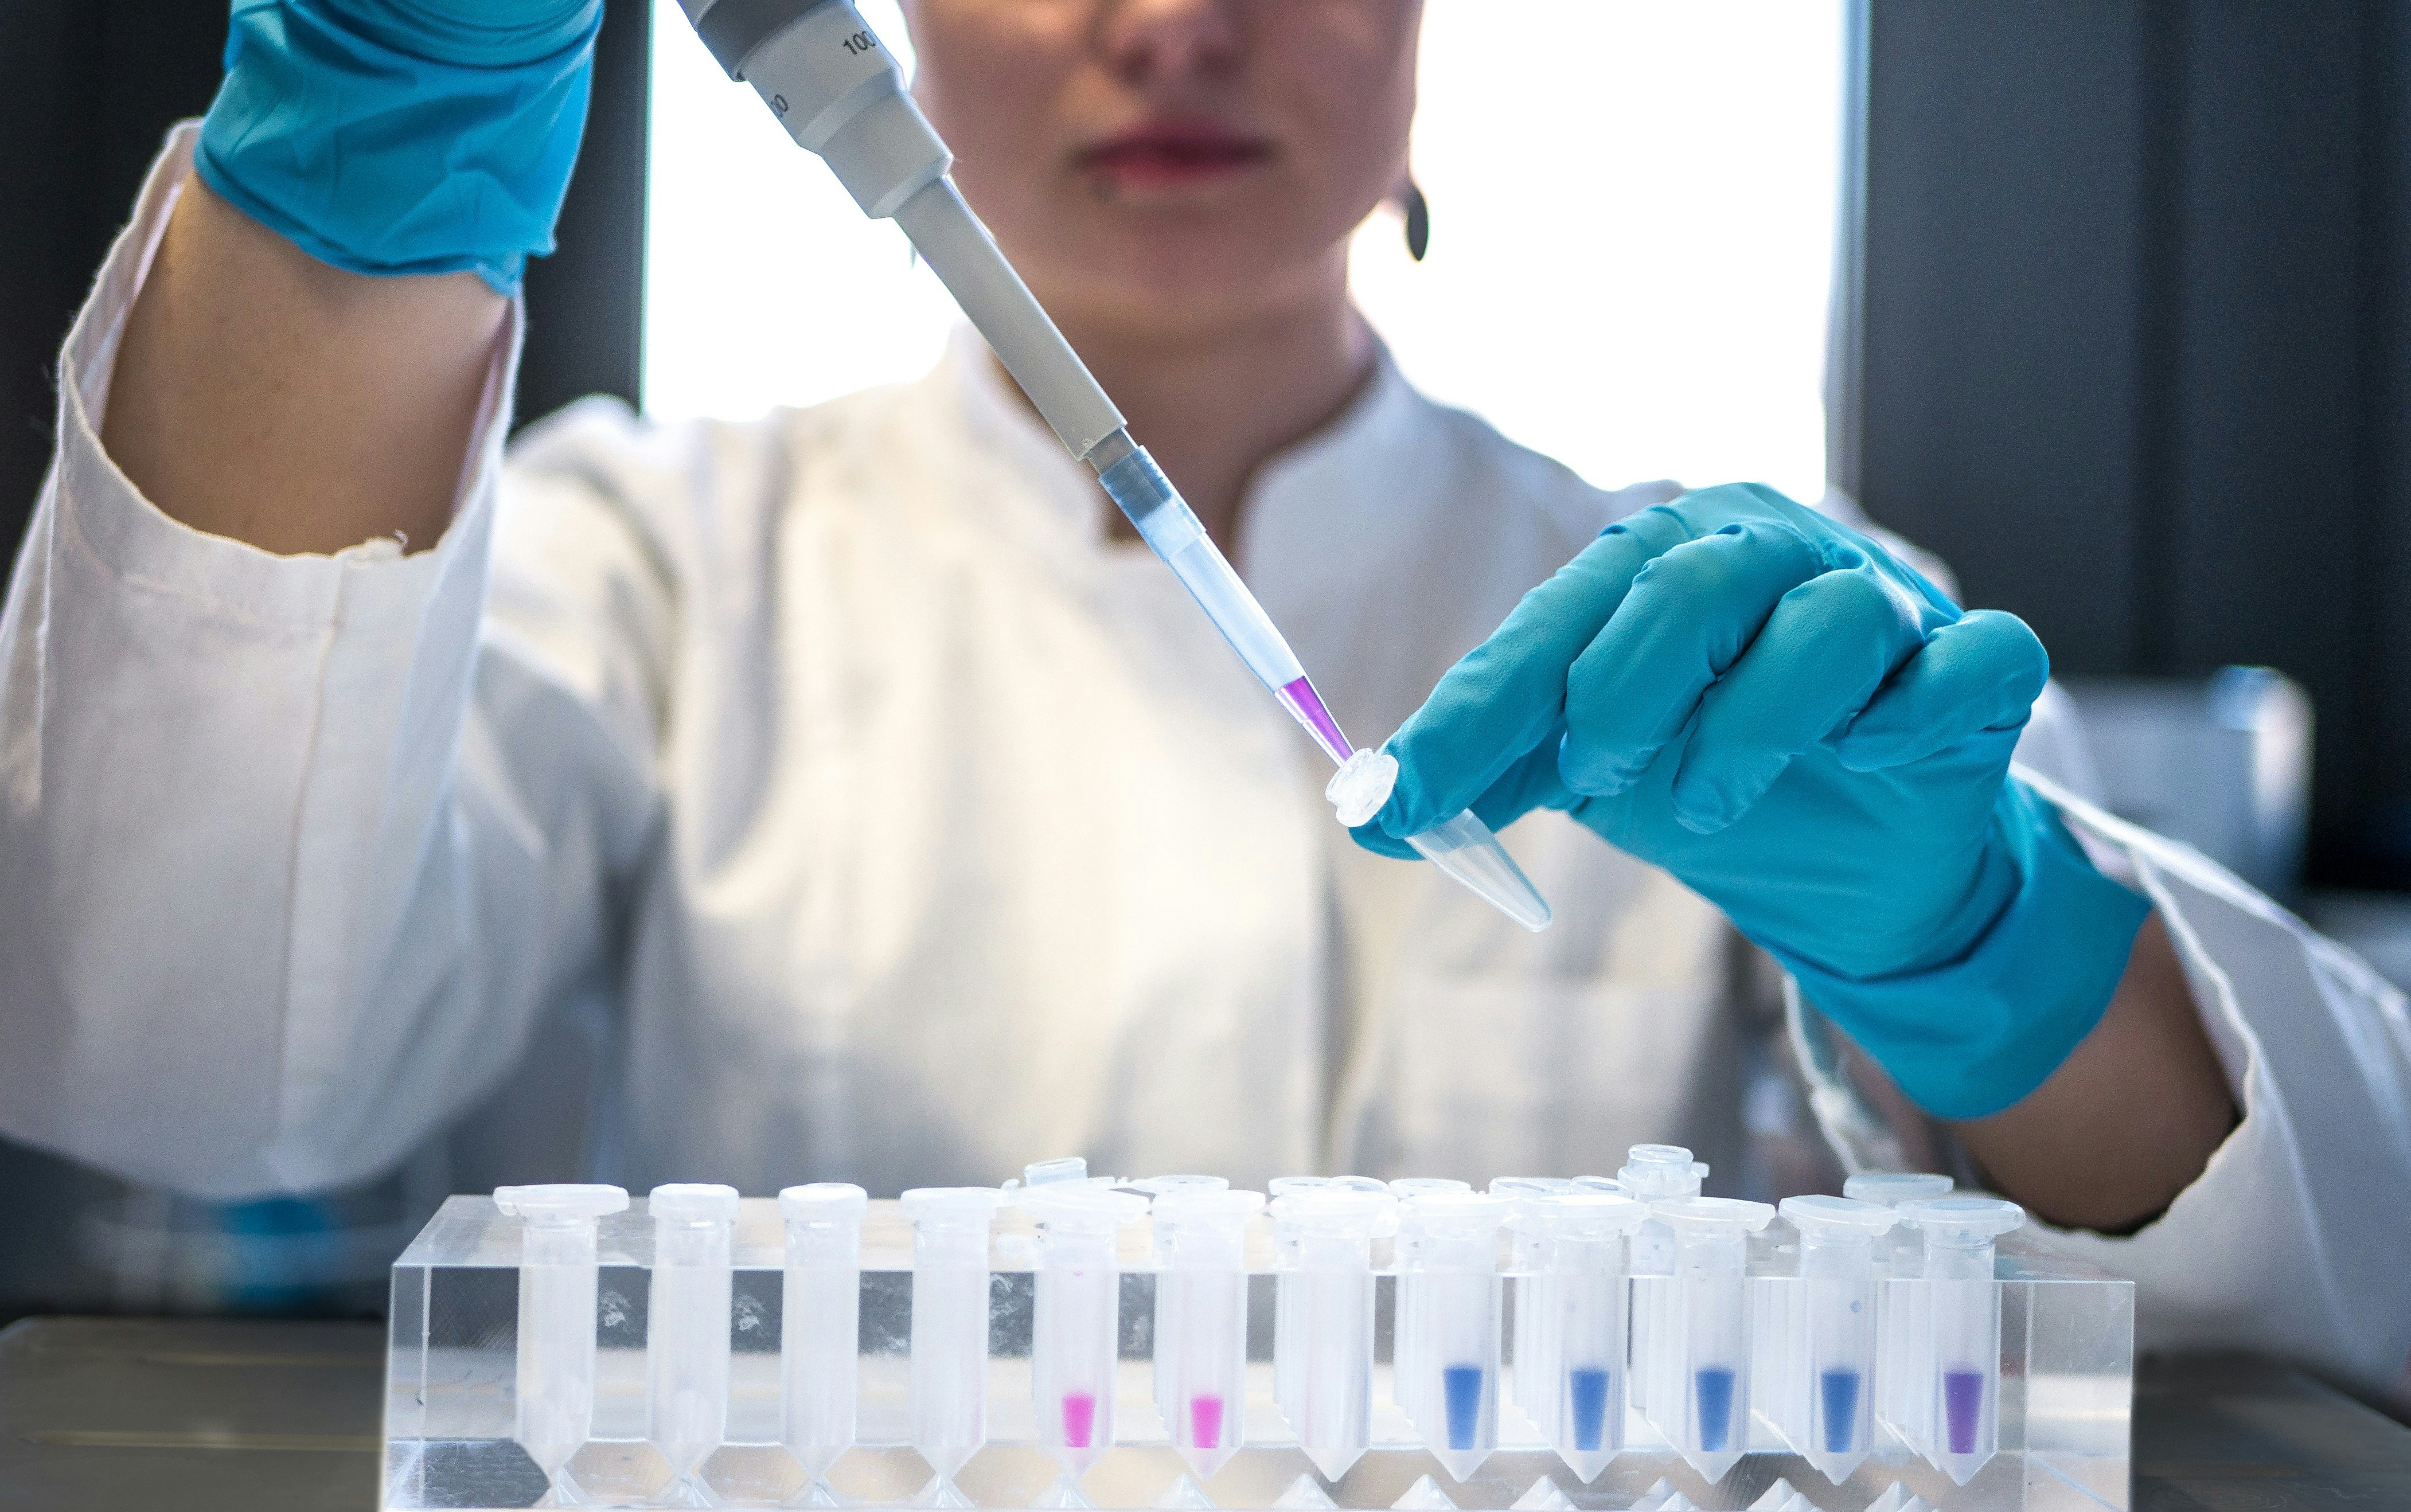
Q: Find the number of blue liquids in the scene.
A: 4